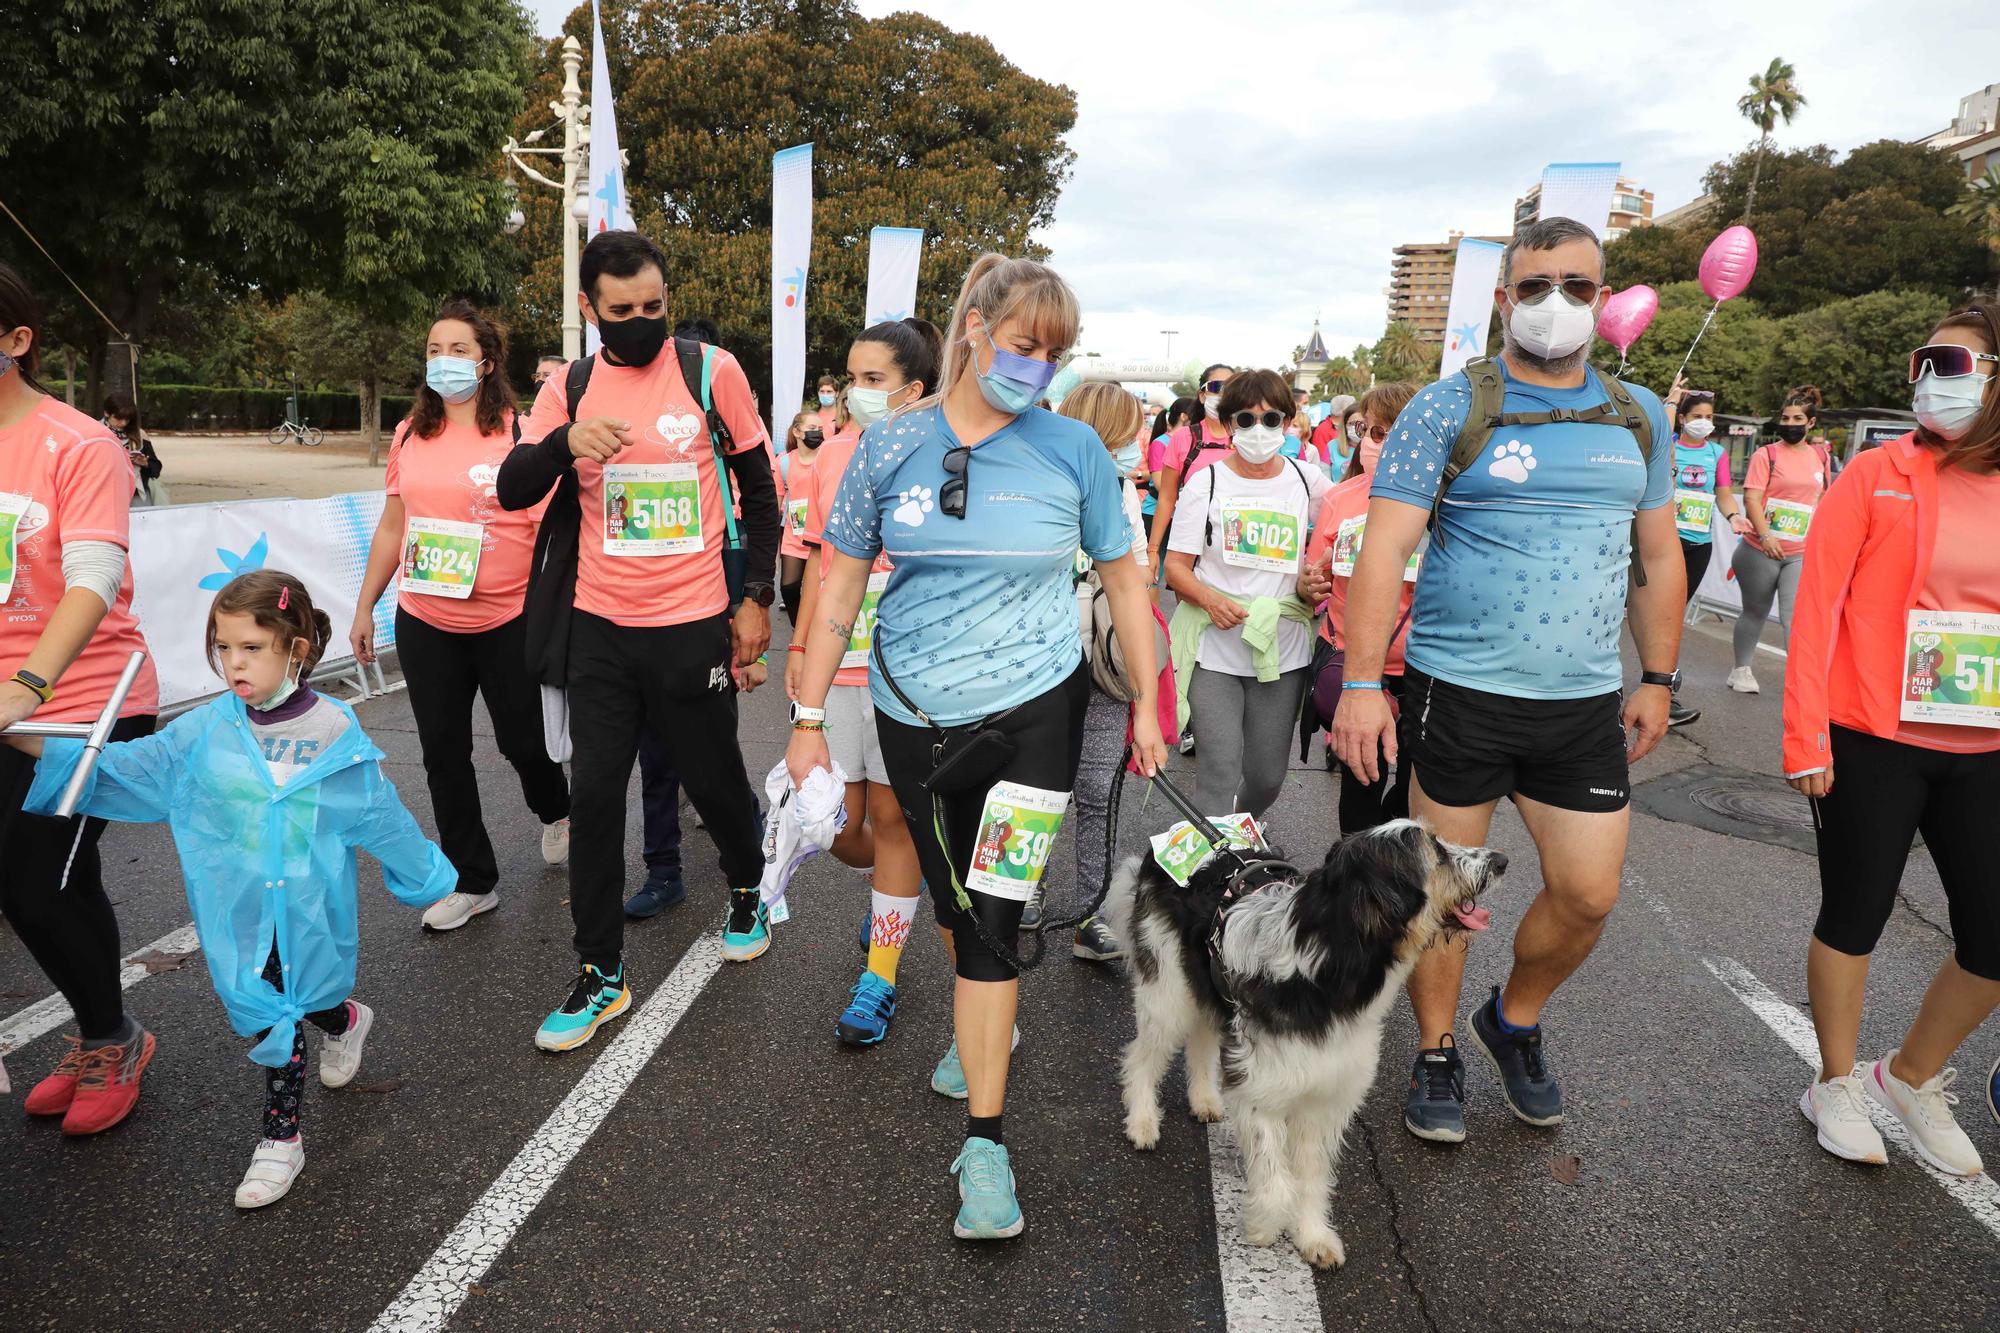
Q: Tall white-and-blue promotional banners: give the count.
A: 5